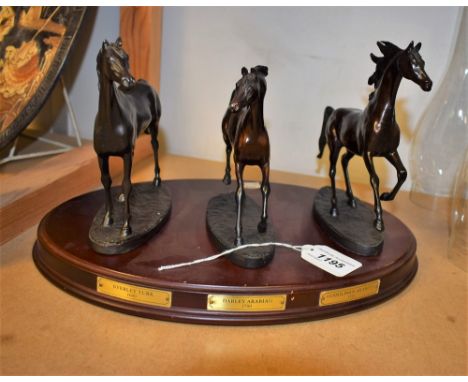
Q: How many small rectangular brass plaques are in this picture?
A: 3